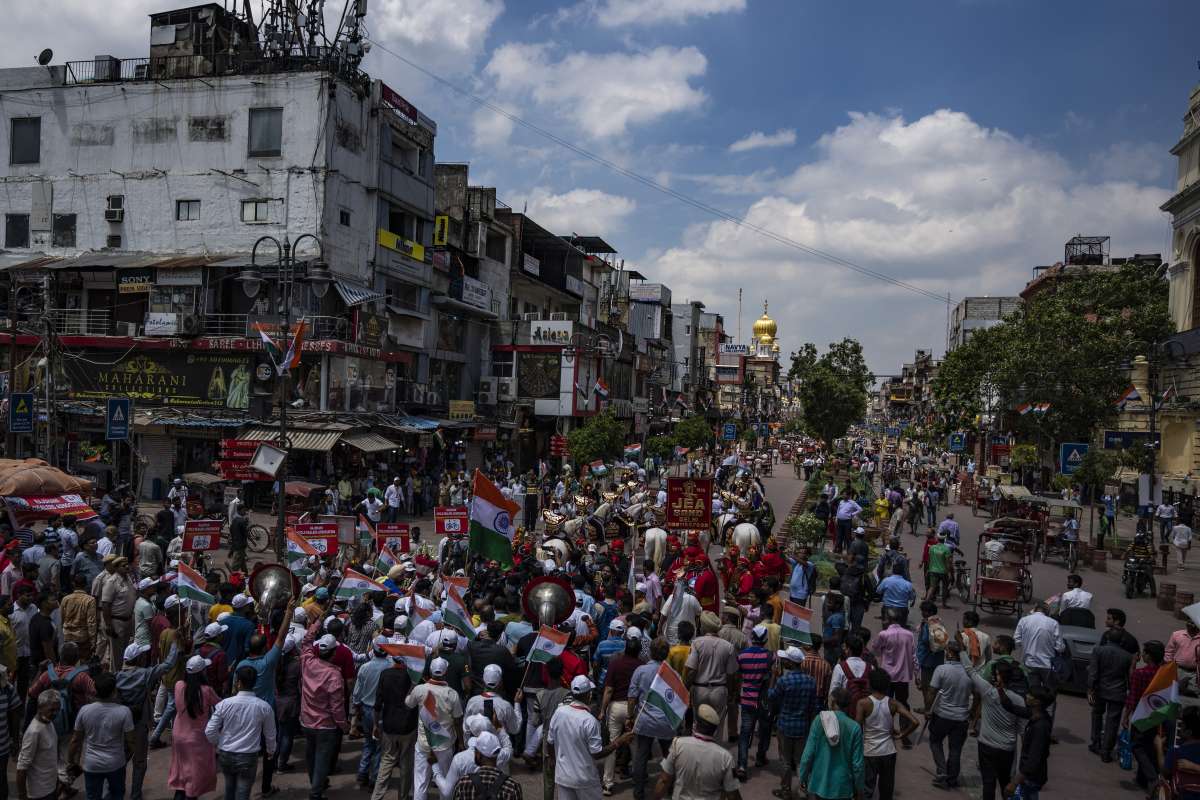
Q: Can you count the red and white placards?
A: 4